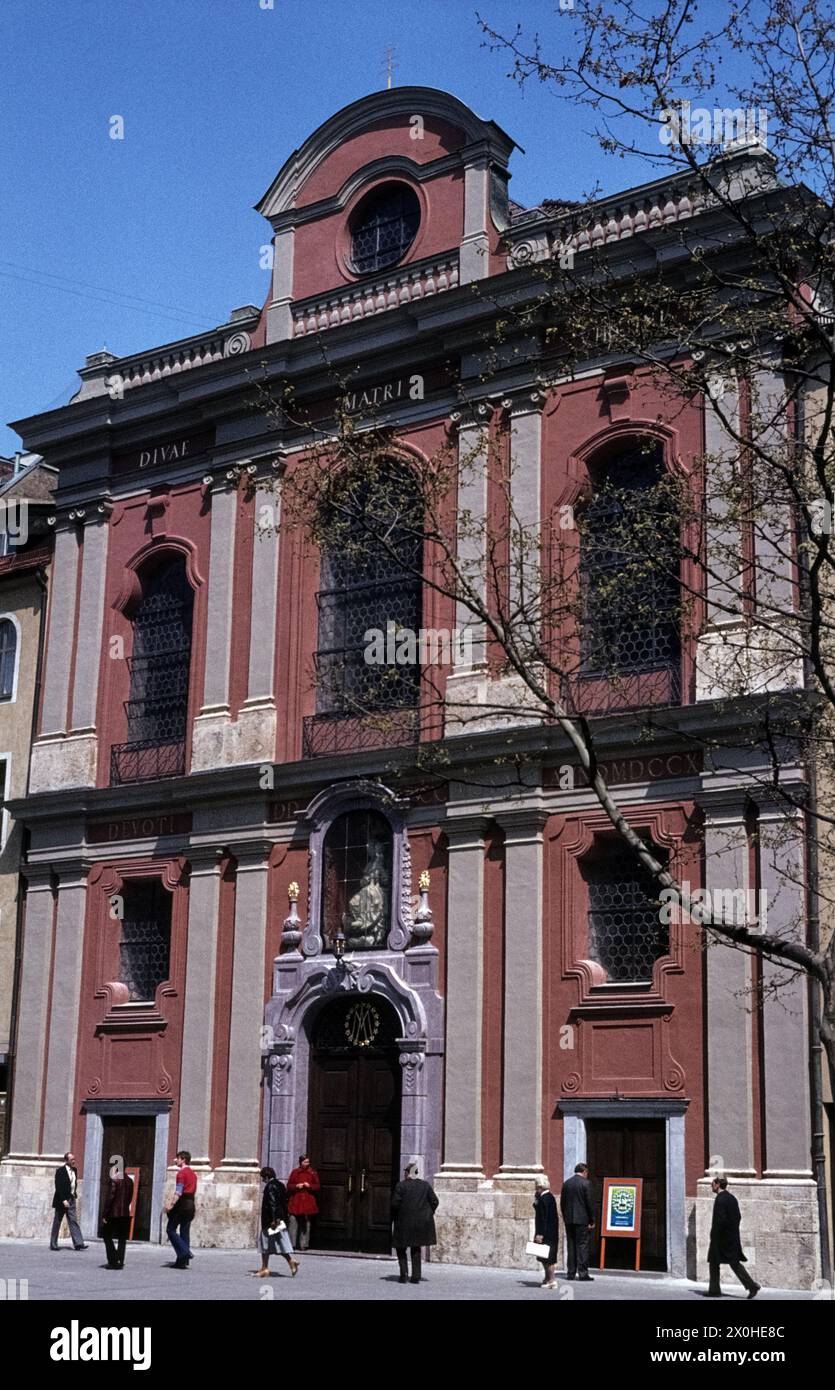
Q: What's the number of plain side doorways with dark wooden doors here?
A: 2